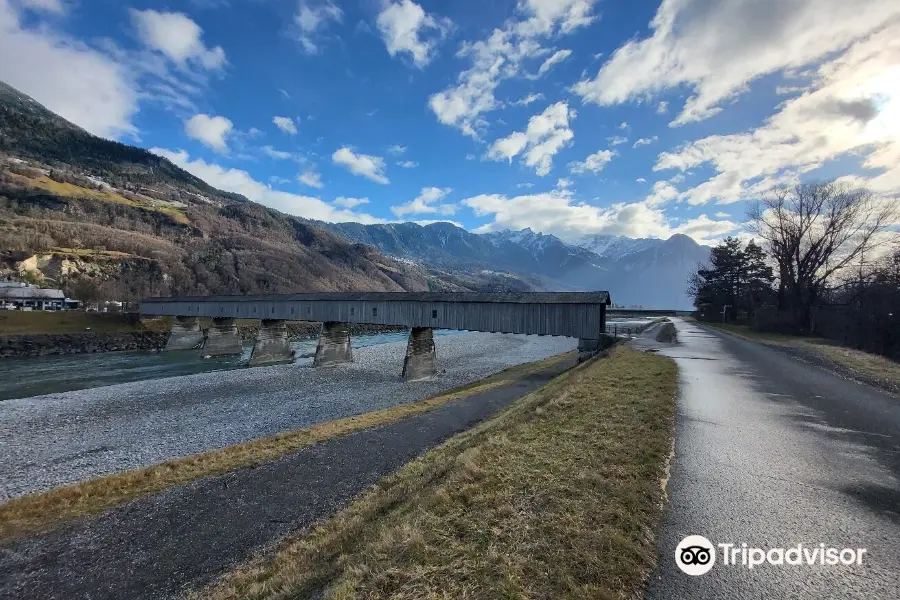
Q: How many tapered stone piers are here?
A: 5